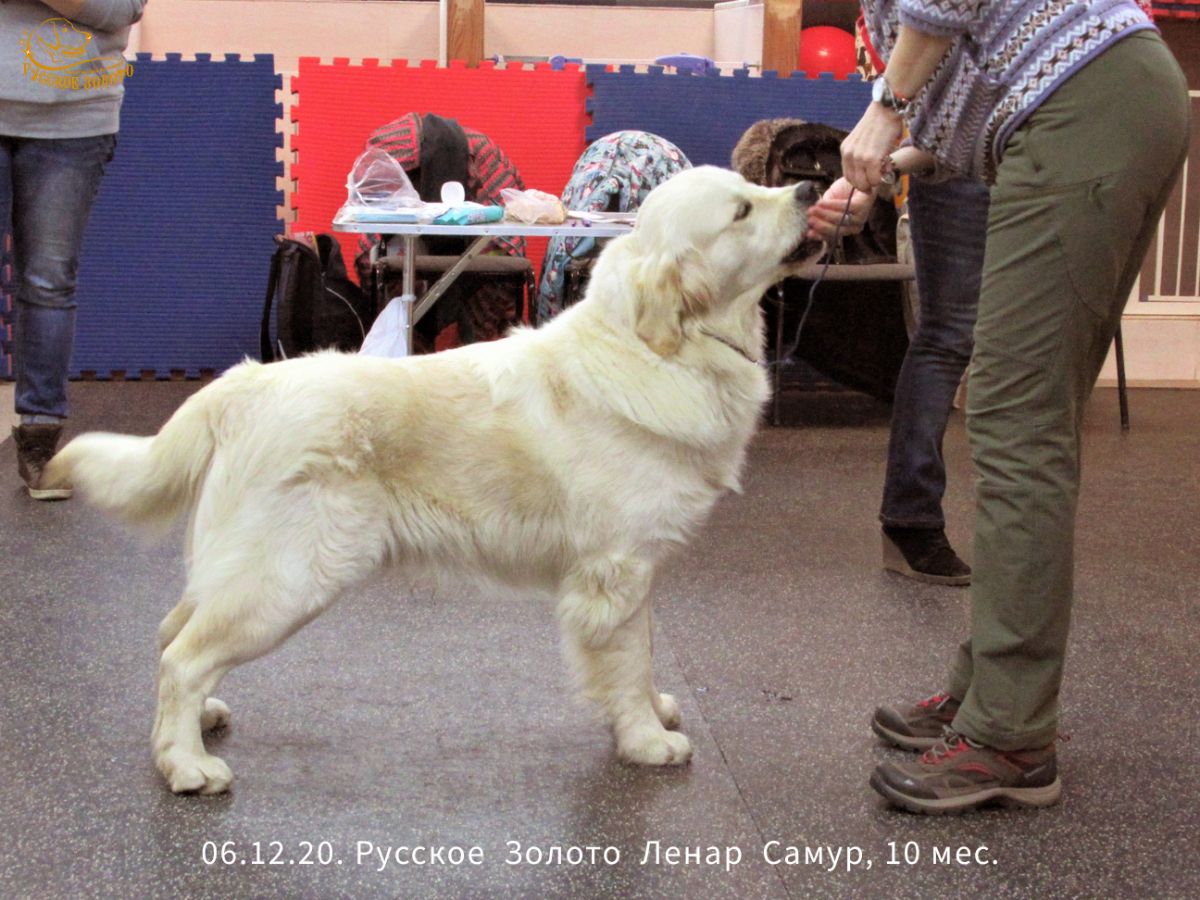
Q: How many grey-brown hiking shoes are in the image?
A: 2